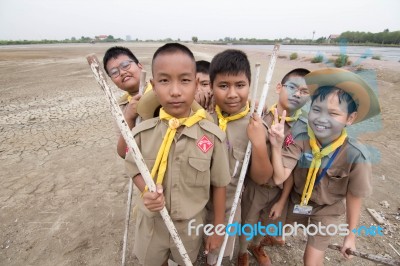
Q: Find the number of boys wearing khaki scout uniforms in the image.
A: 6